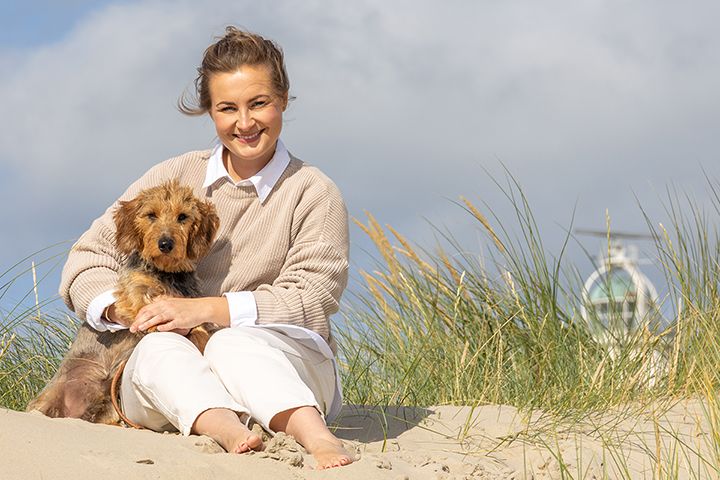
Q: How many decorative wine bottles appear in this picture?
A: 0